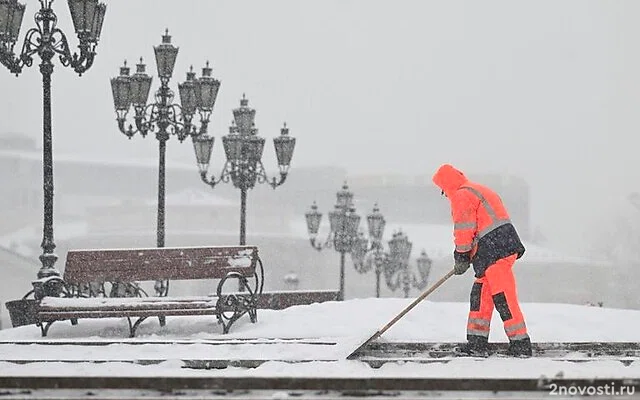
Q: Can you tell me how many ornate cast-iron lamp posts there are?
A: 6